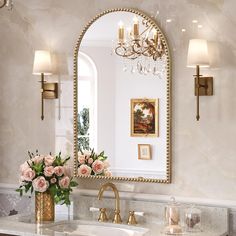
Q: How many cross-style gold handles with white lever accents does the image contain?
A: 2